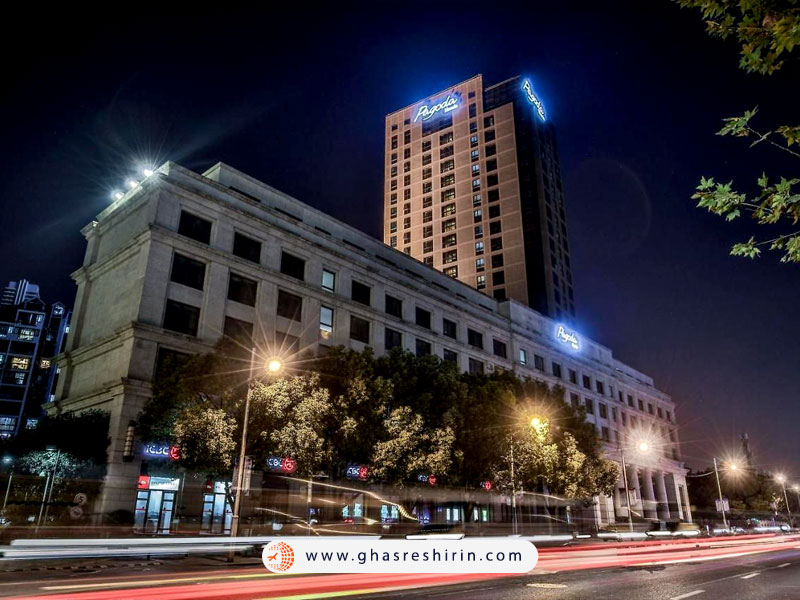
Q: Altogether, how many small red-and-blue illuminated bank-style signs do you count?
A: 5